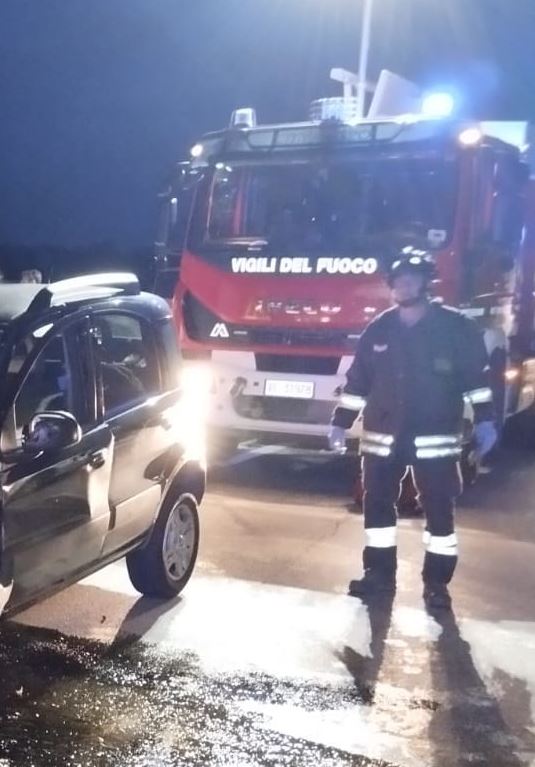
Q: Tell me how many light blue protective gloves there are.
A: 2